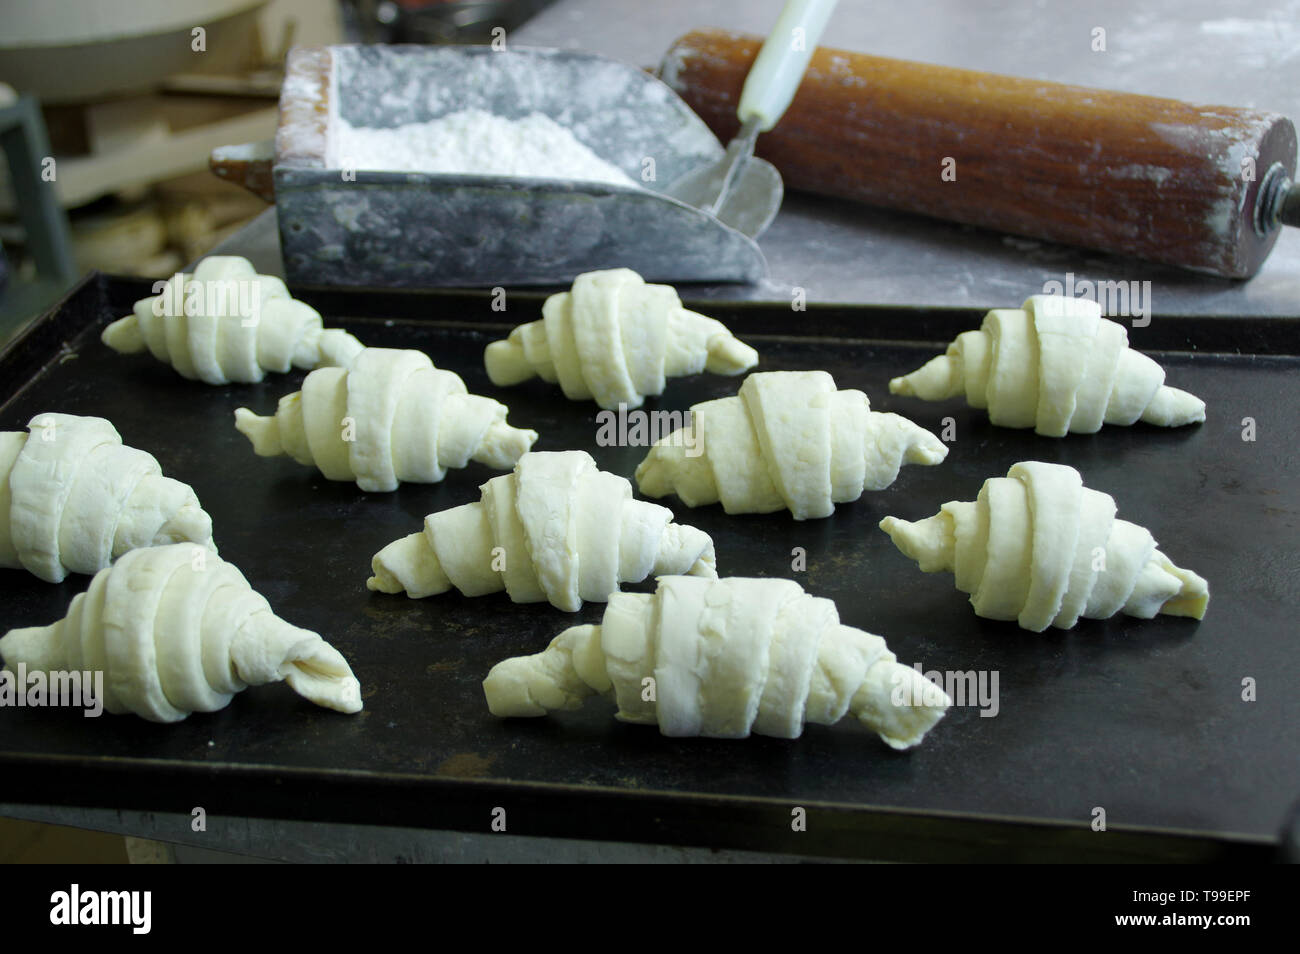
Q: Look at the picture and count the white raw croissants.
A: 10